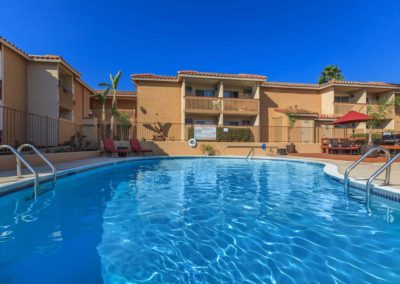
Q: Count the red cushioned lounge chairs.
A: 2